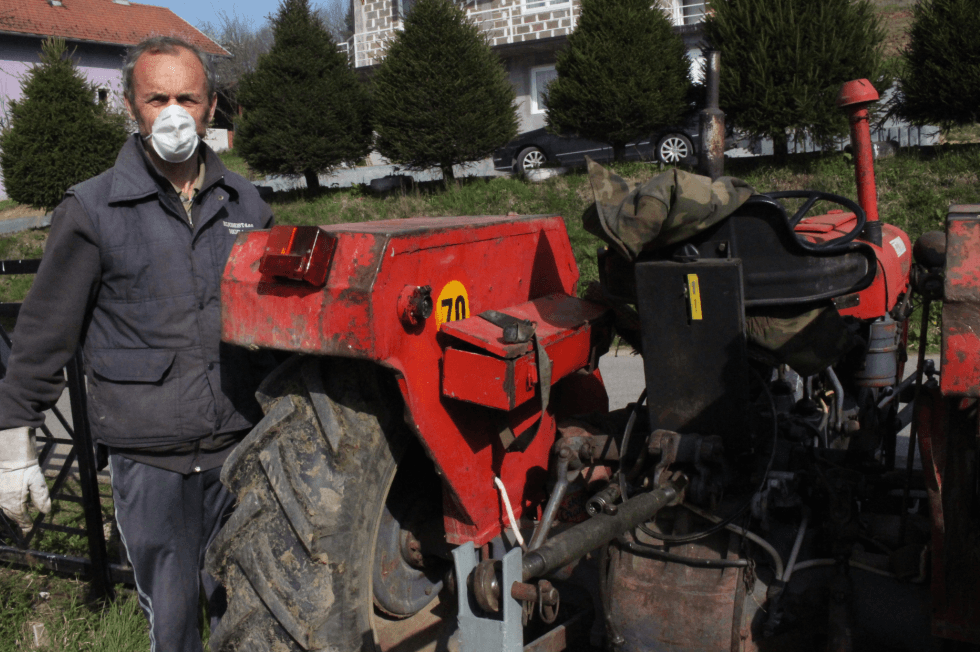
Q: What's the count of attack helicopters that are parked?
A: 0